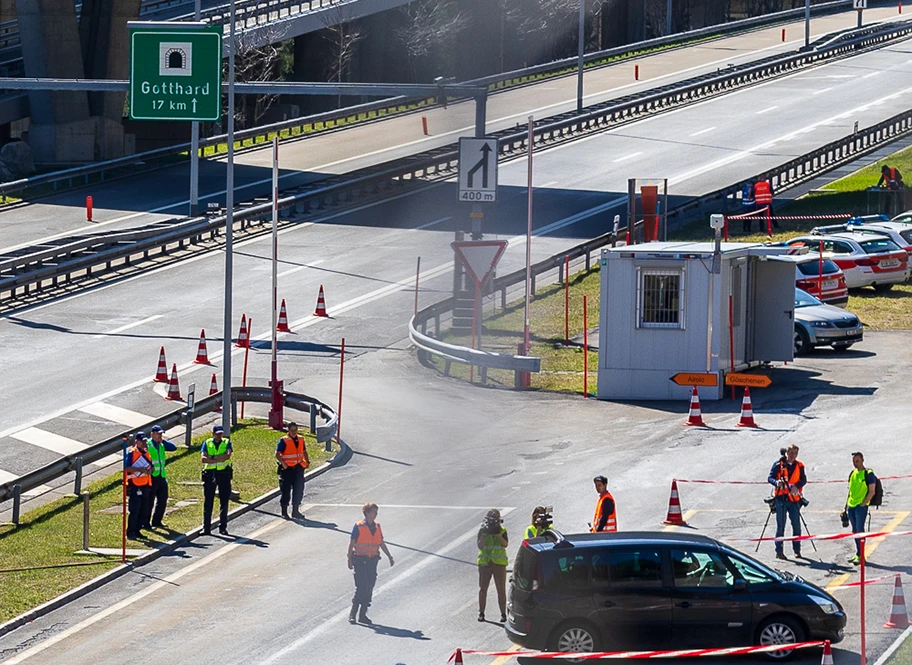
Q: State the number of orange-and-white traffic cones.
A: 13